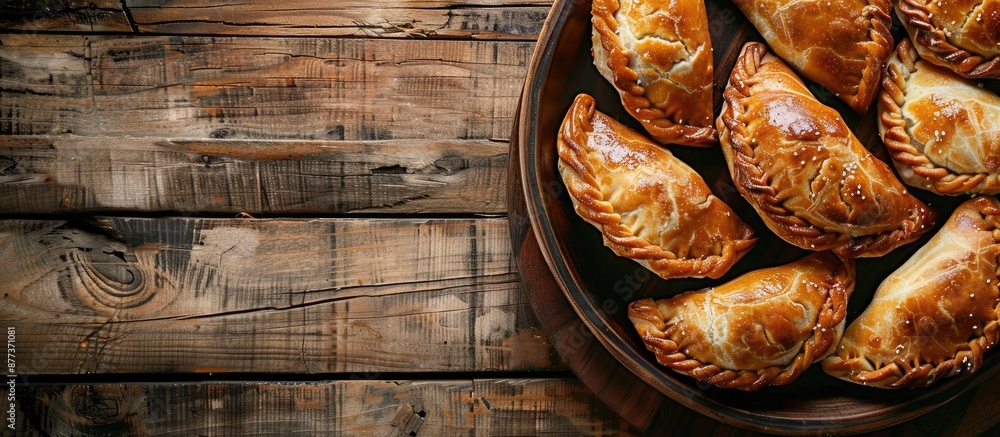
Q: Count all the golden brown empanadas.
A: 8